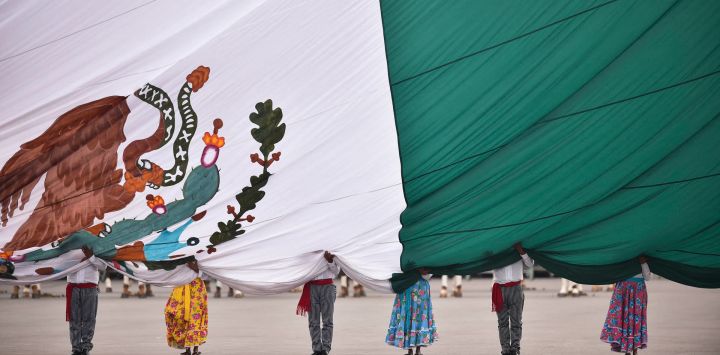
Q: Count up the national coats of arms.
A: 1